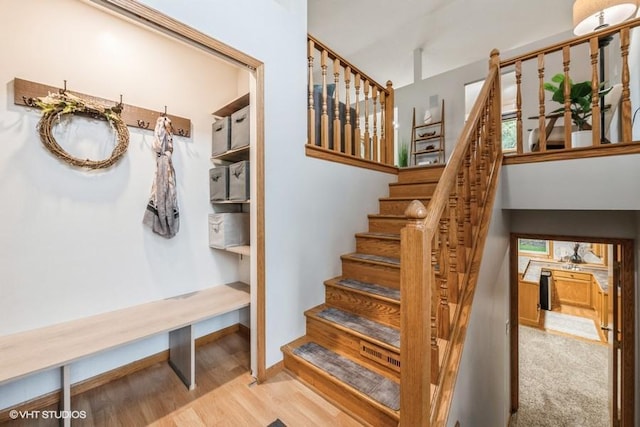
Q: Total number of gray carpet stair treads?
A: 5